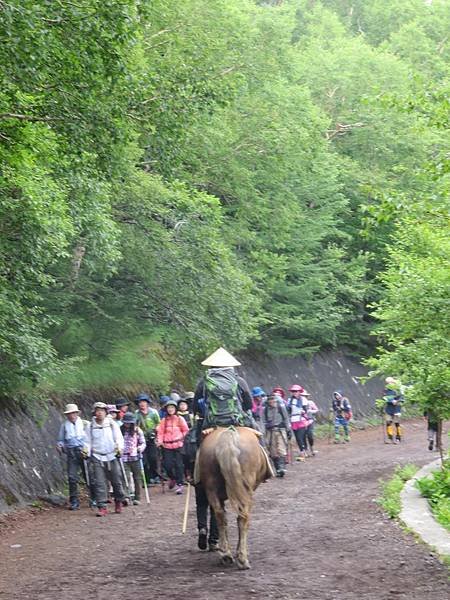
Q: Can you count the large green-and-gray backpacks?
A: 1